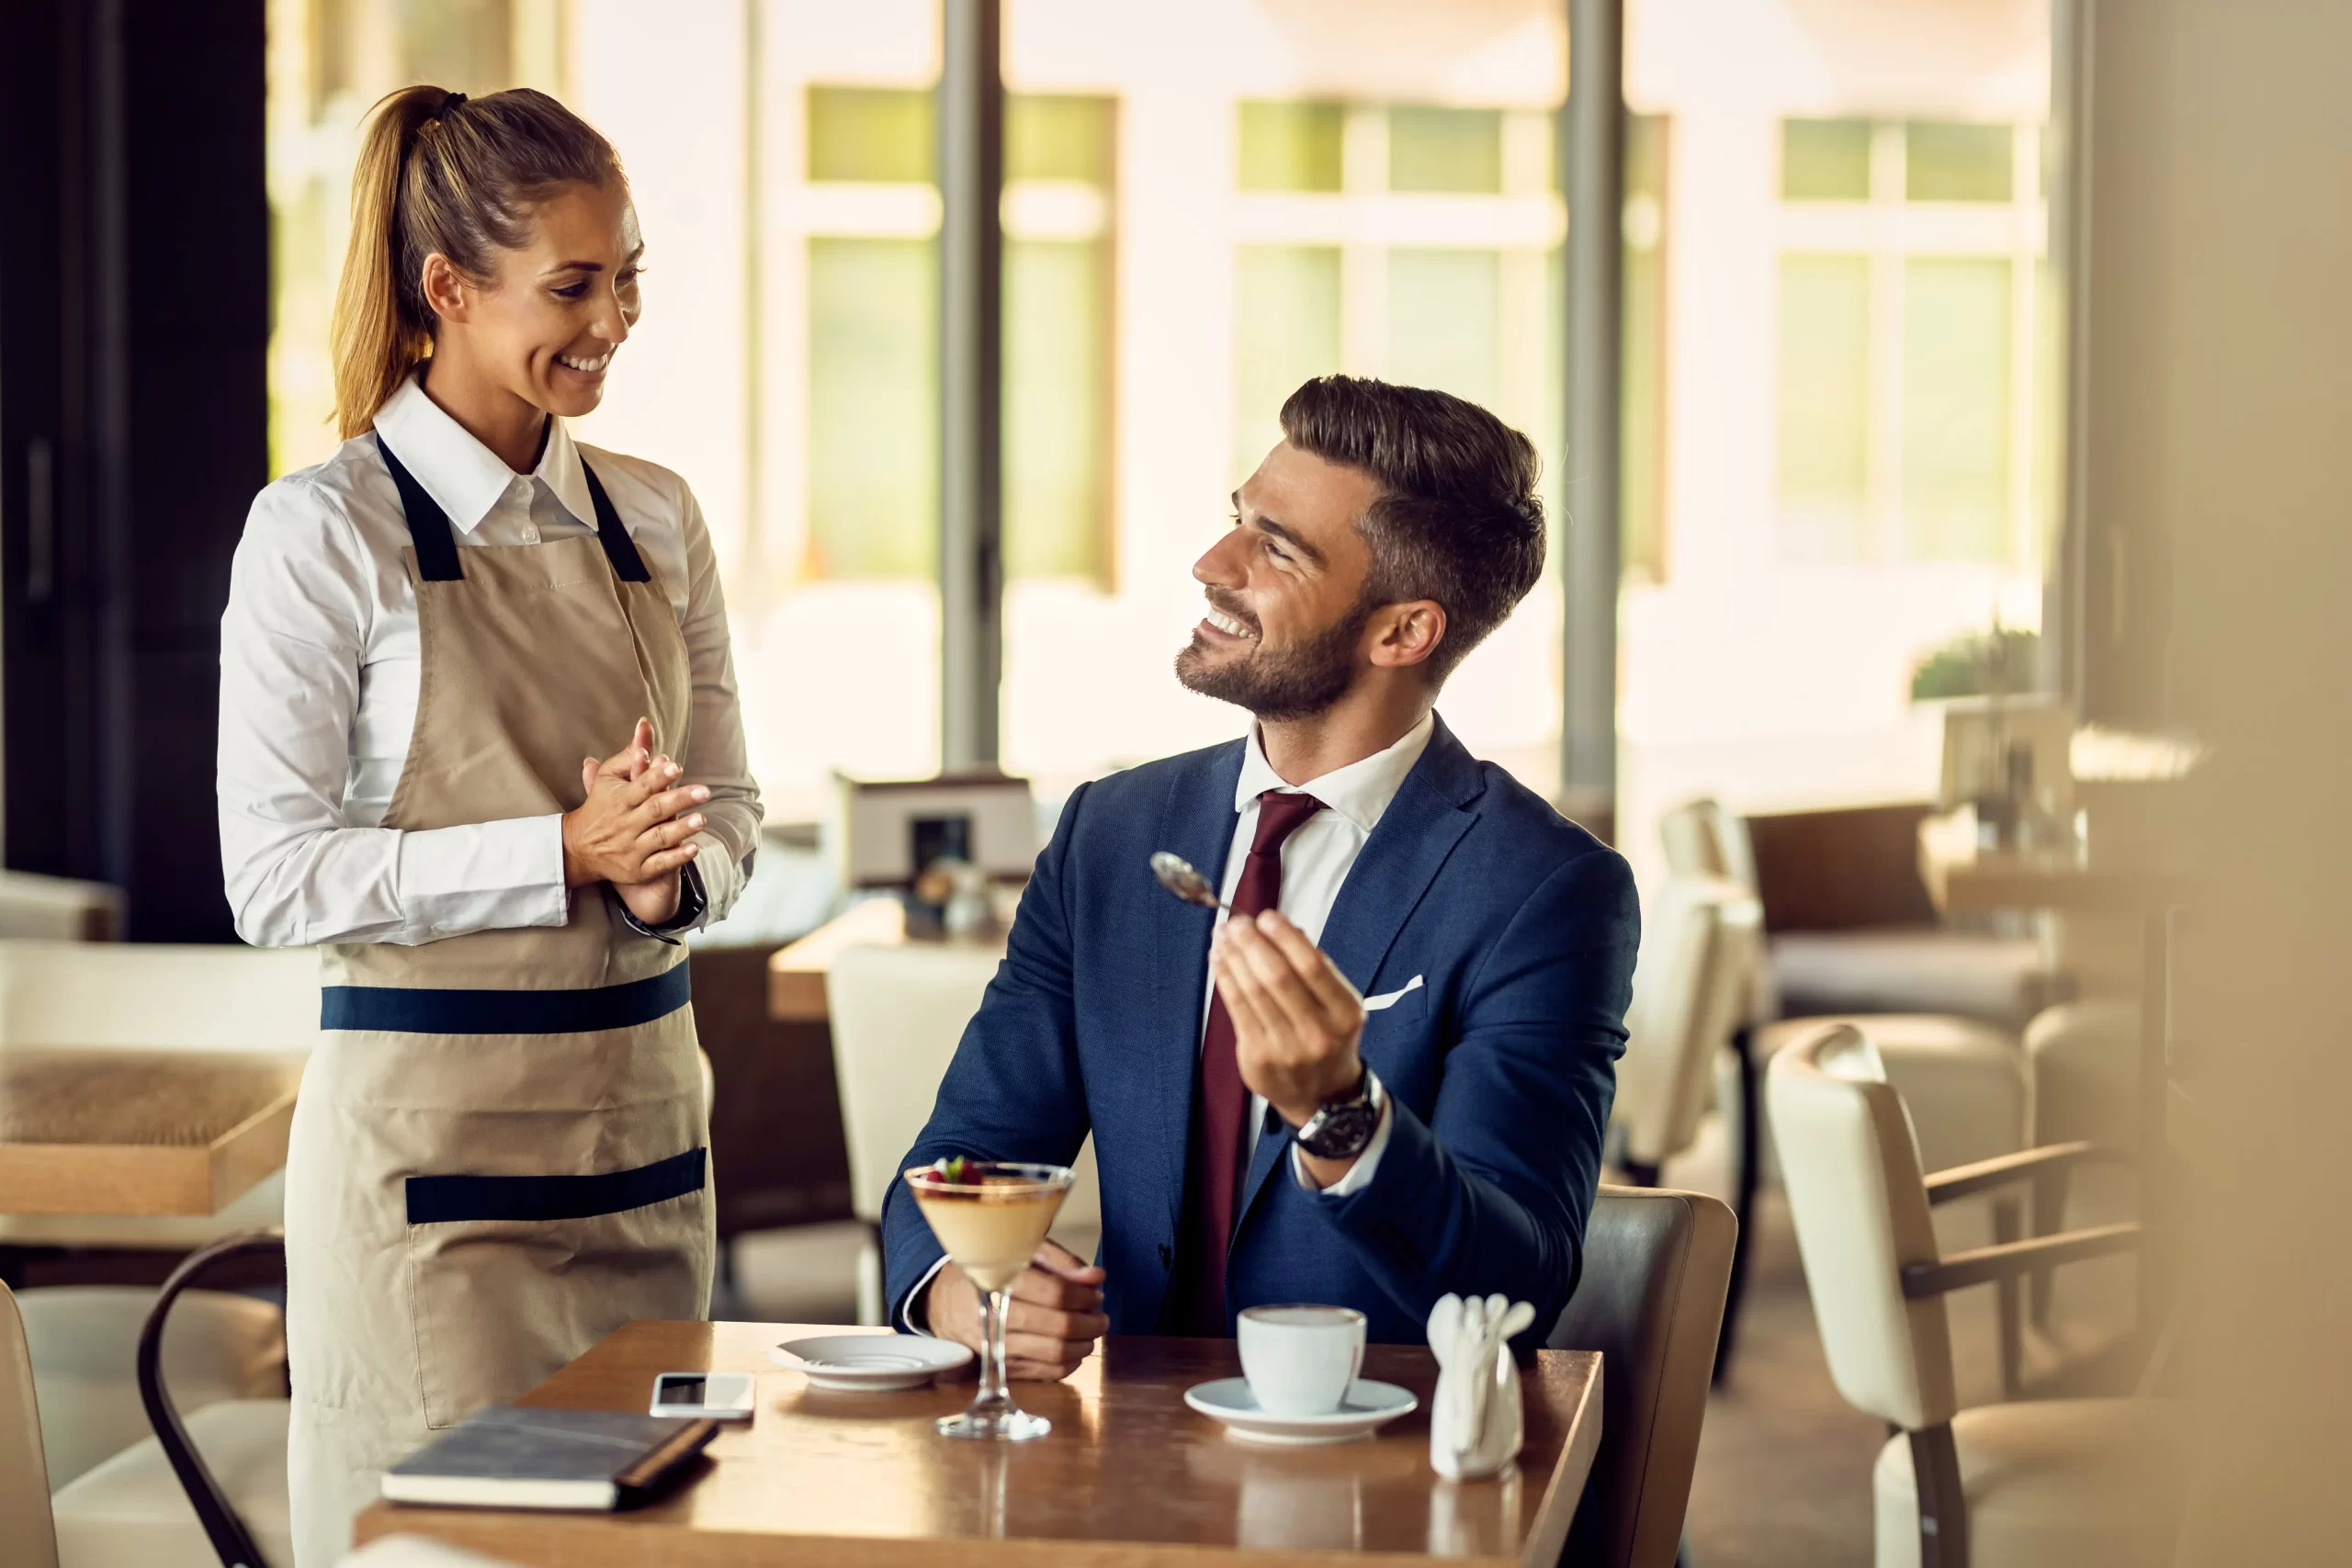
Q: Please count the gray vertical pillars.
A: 2